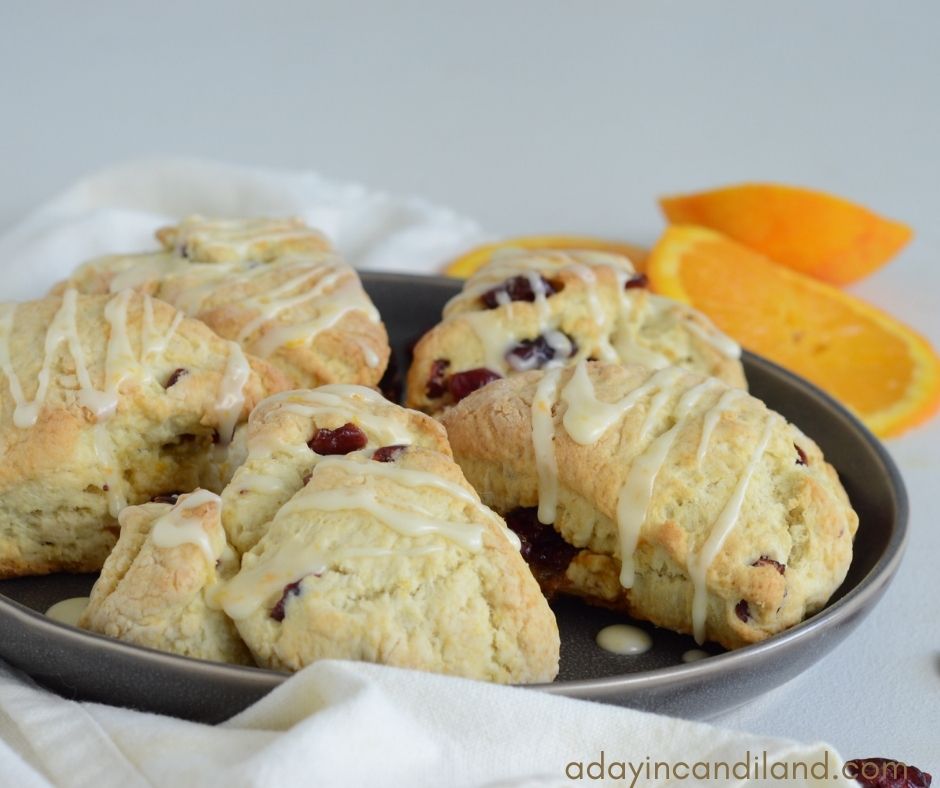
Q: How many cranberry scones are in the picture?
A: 5